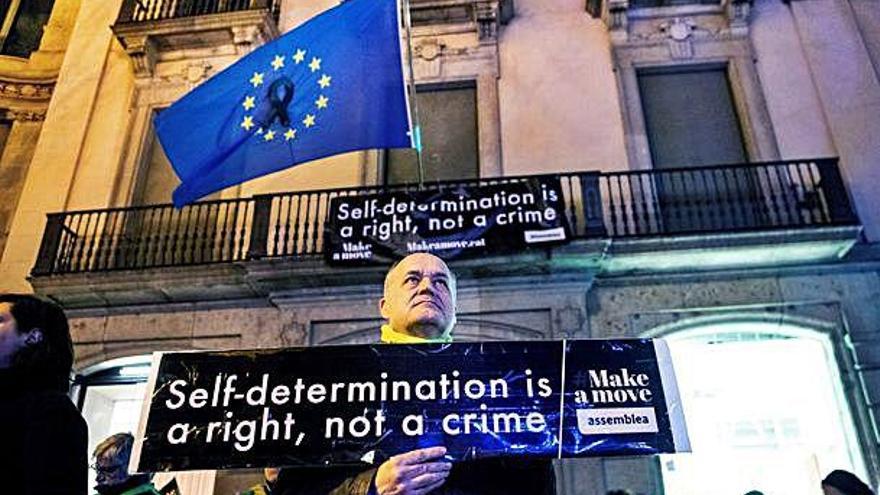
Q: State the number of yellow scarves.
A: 1